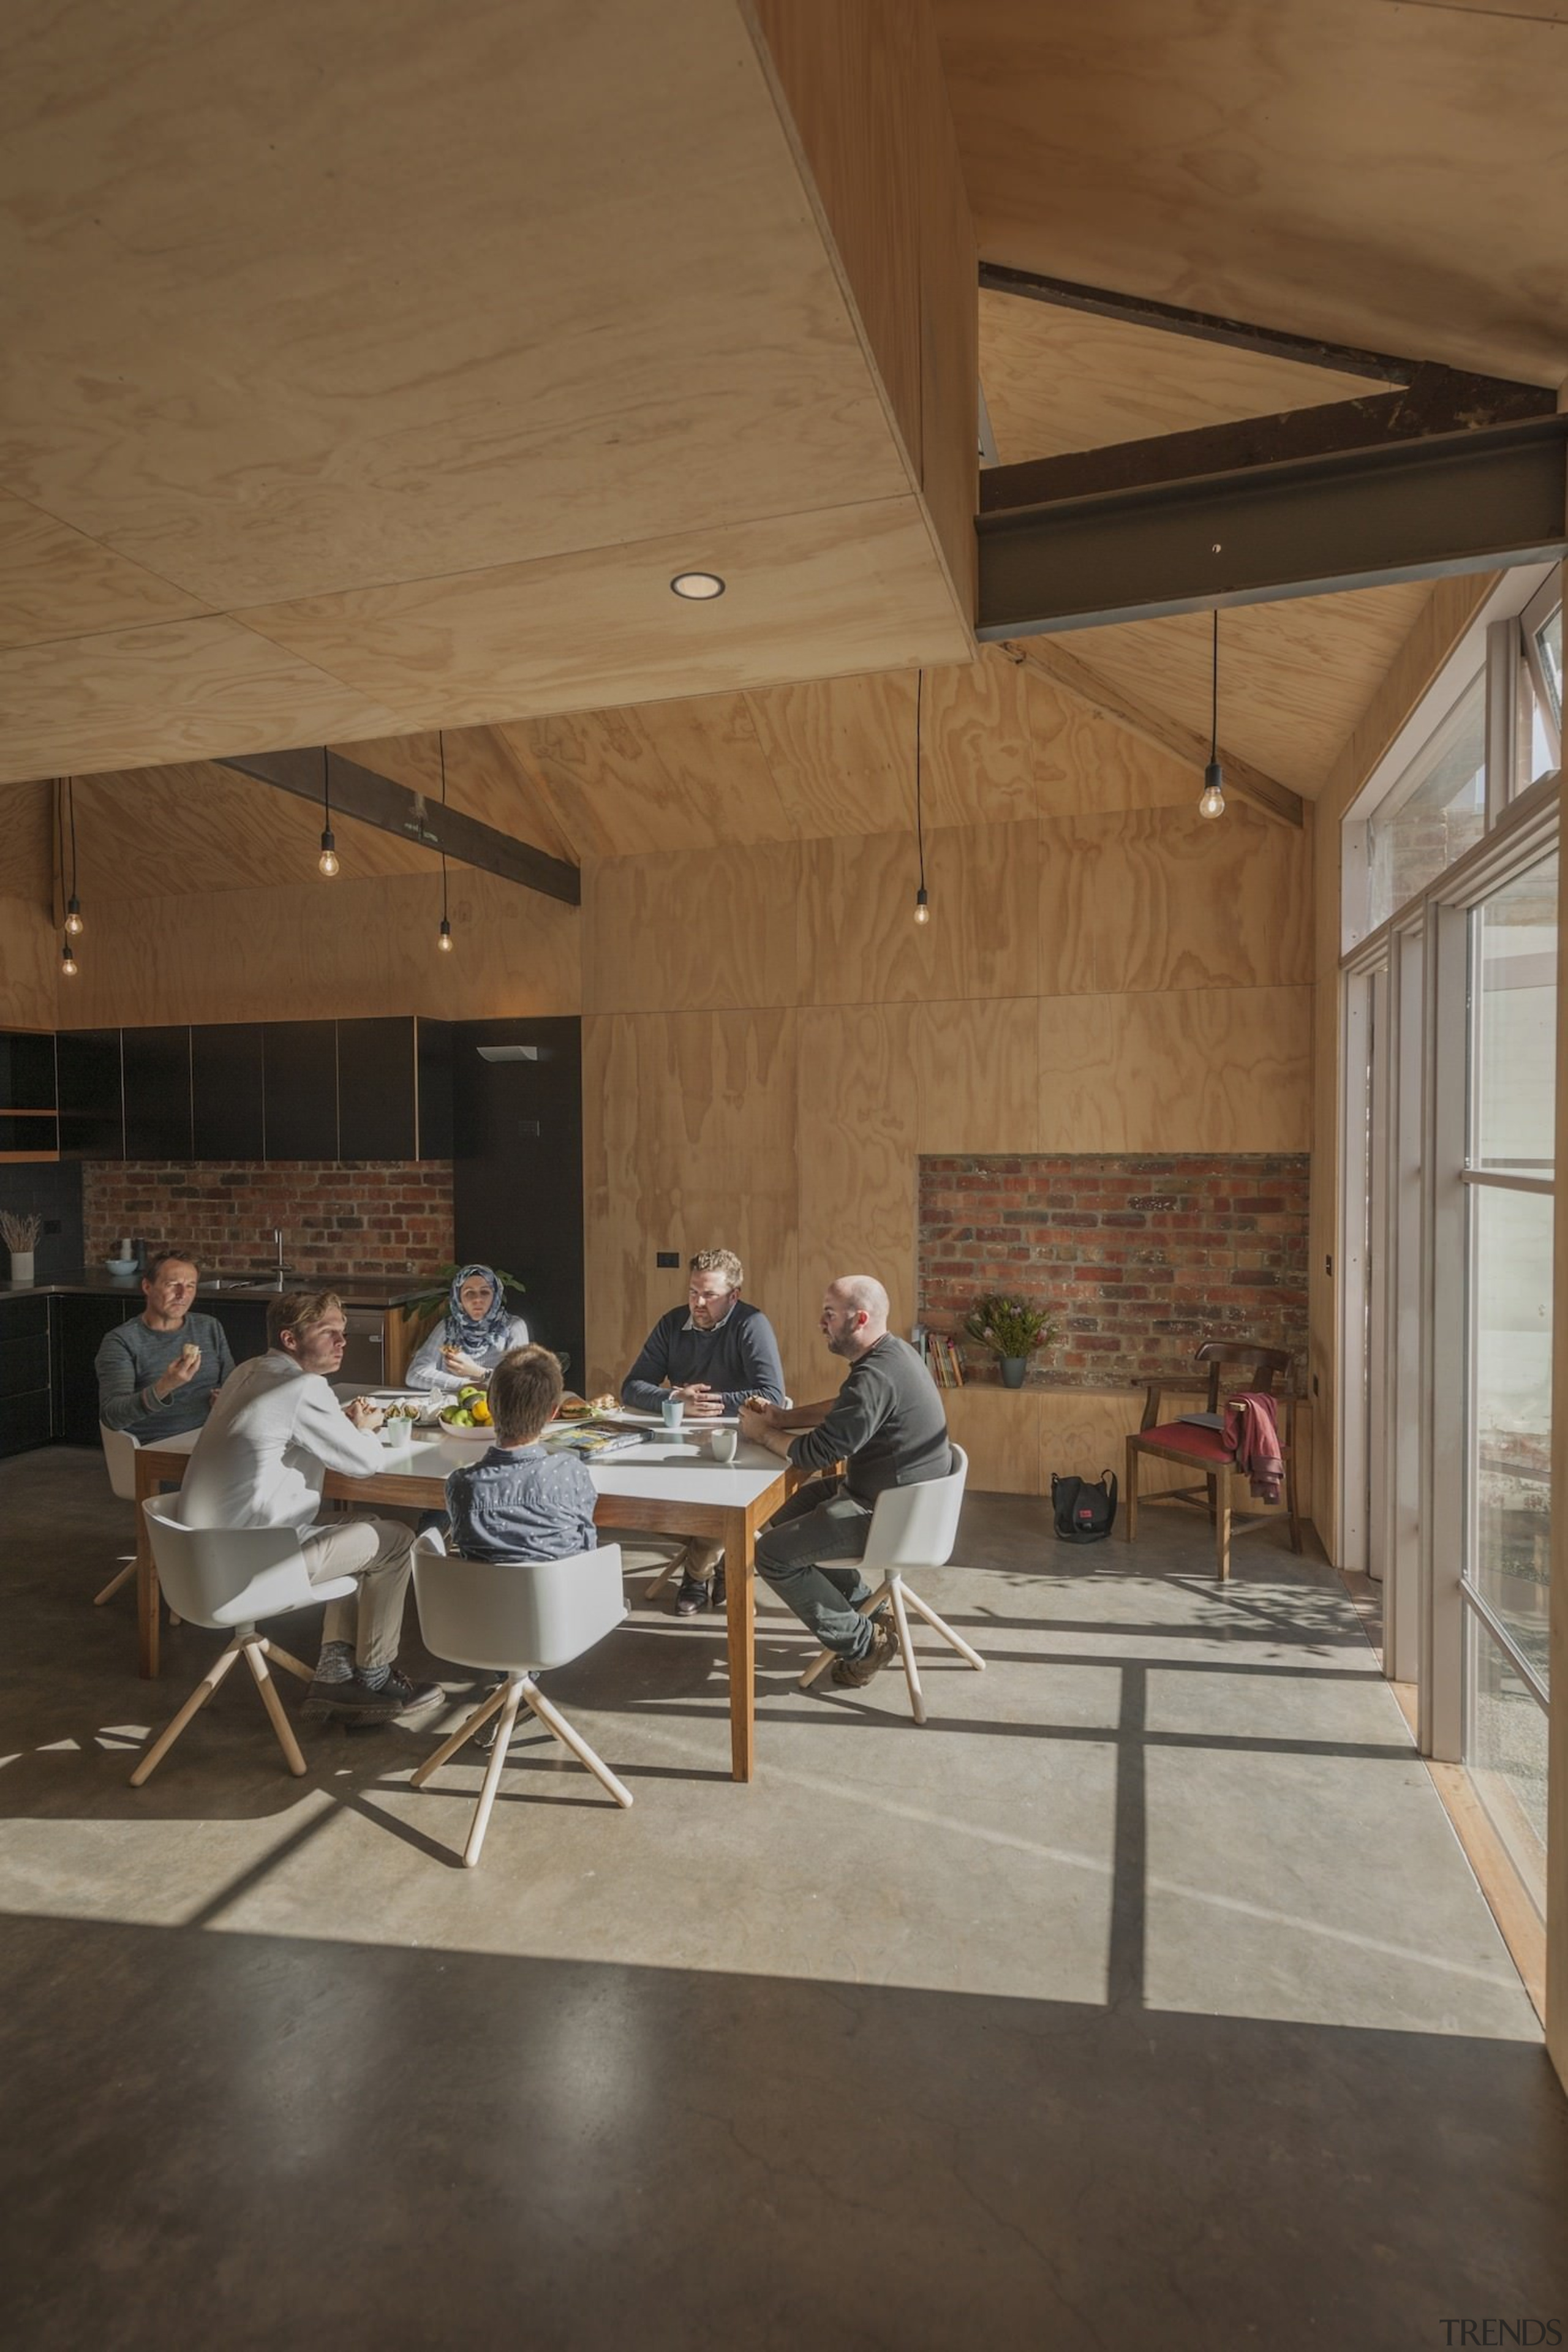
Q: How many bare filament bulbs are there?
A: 6